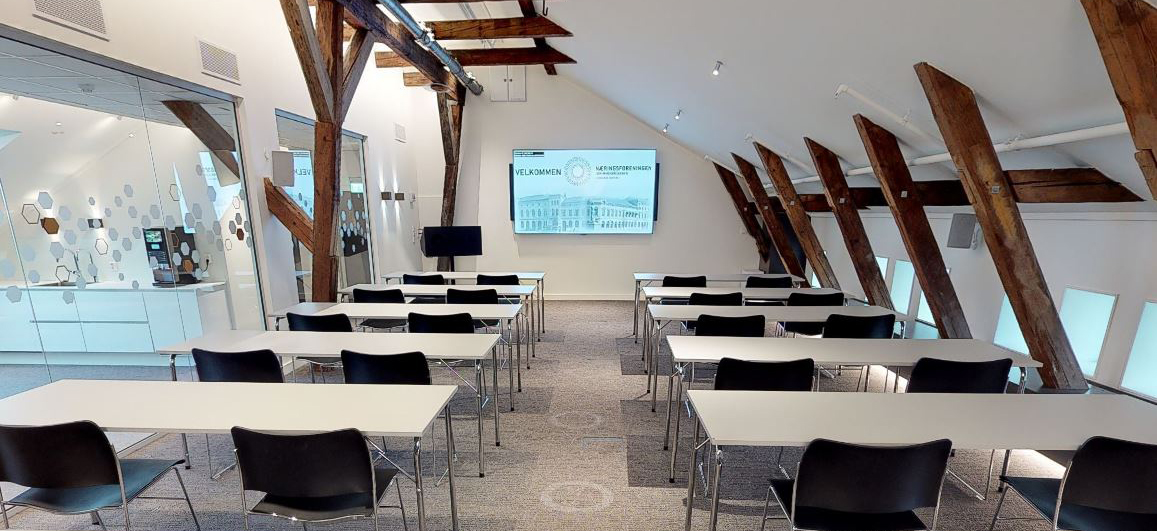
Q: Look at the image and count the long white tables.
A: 10